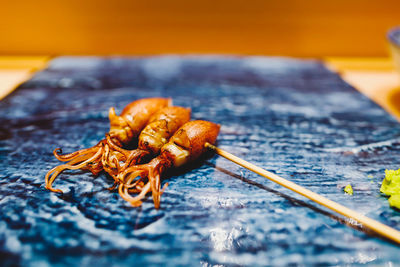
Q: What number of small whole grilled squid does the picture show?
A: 3